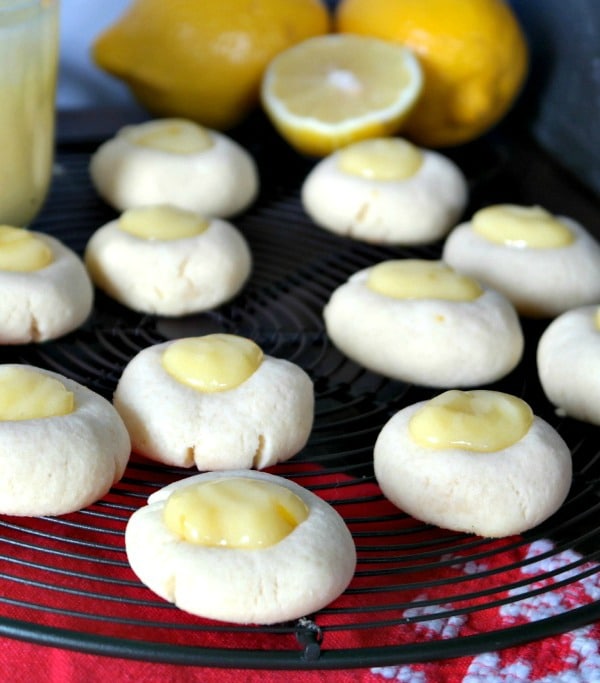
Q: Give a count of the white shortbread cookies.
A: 11